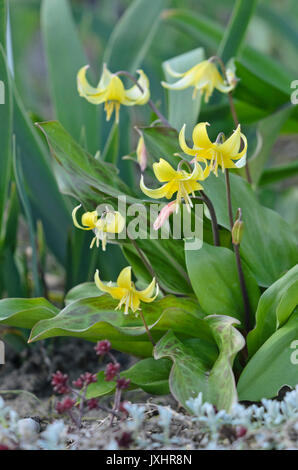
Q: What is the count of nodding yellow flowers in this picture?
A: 6